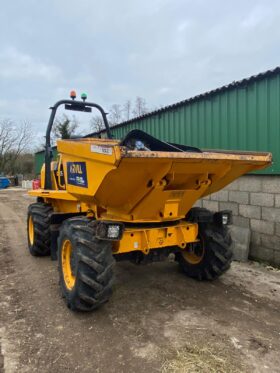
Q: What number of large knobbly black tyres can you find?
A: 3